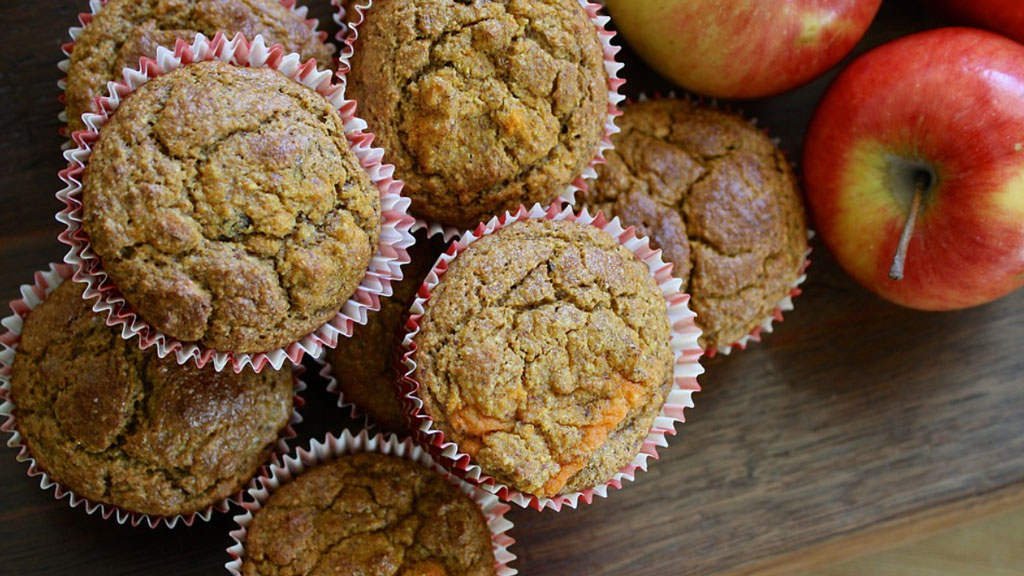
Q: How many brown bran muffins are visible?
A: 8